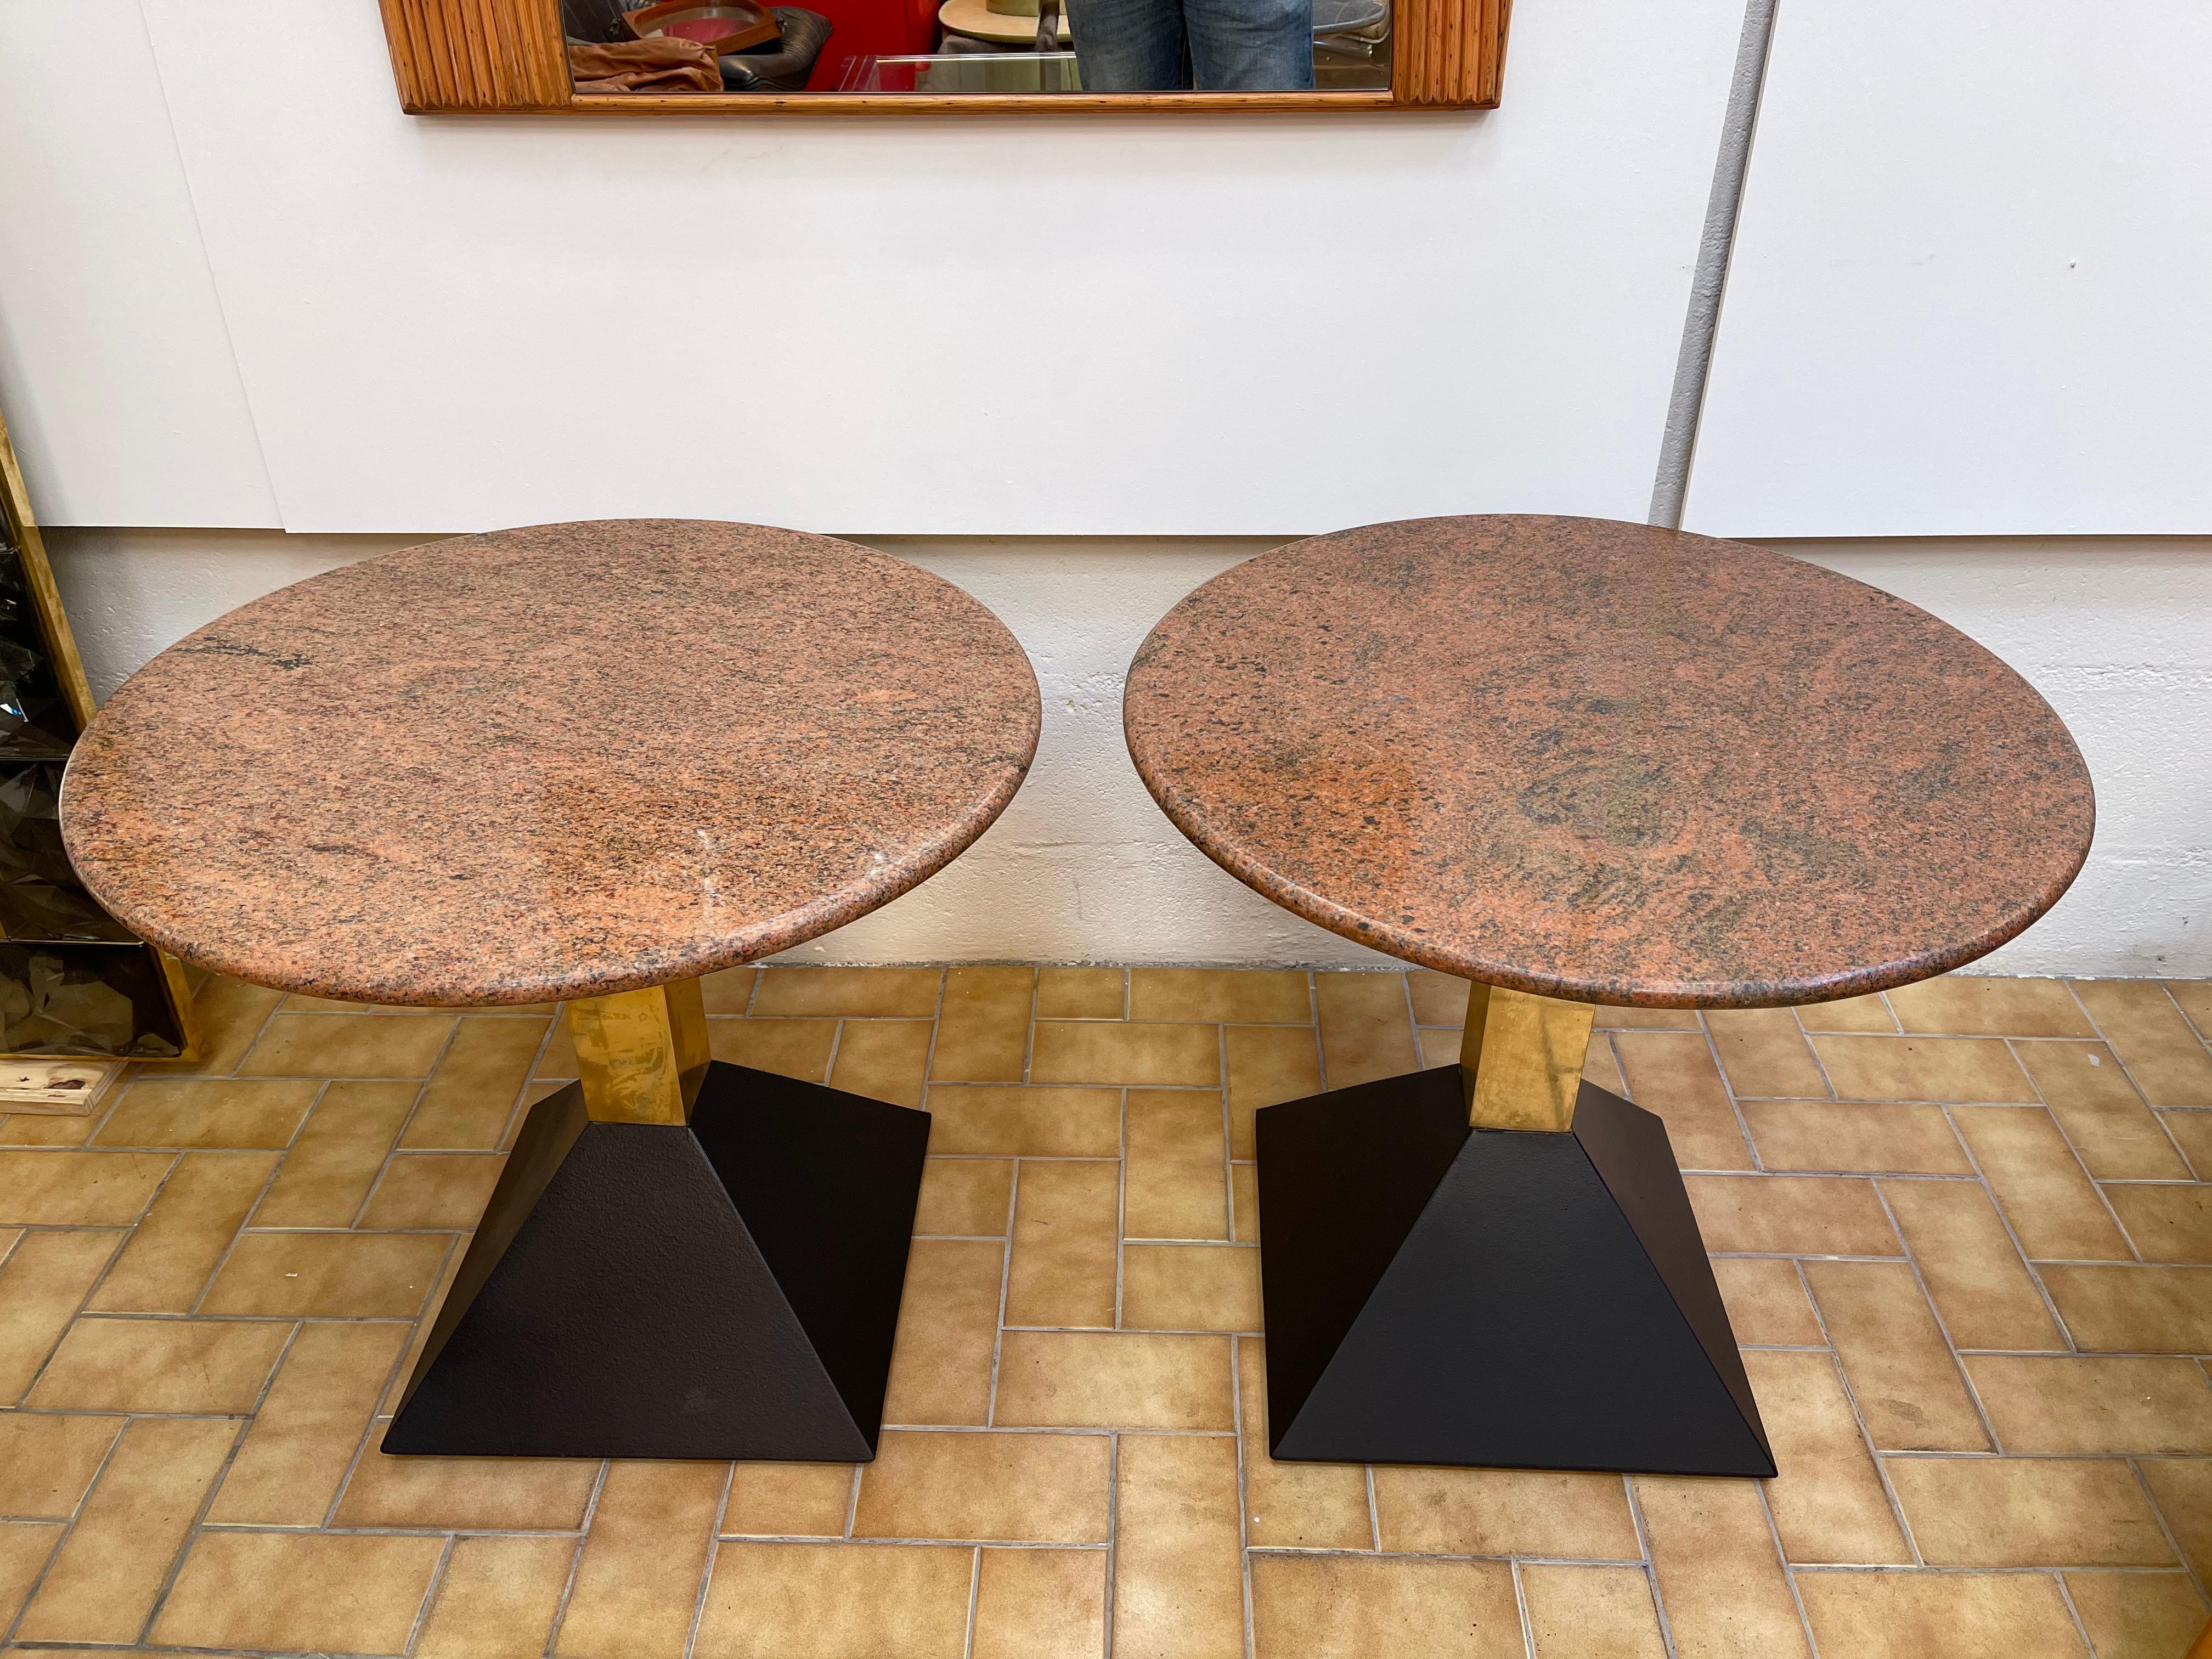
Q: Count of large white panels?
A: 3